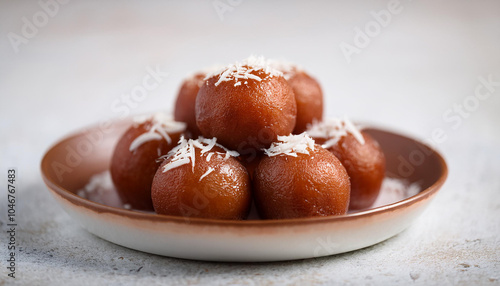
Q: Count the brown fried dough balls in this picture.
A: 7